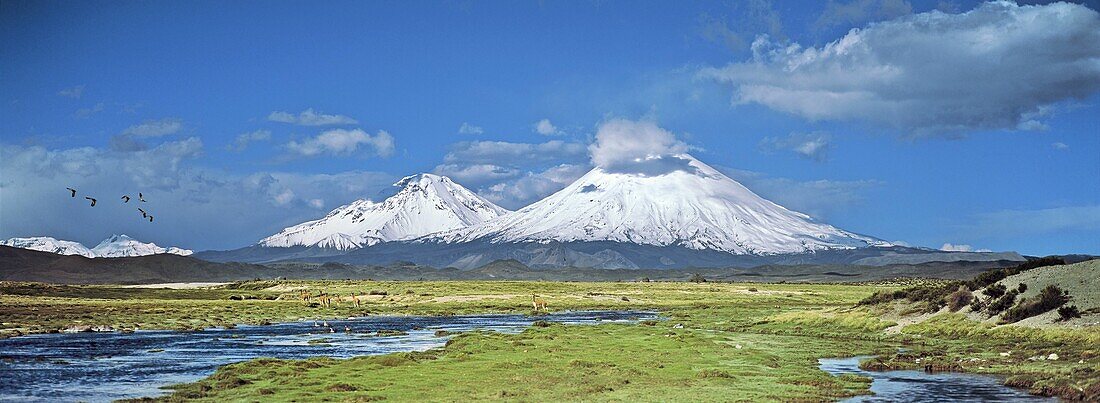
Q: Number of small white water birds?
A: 4